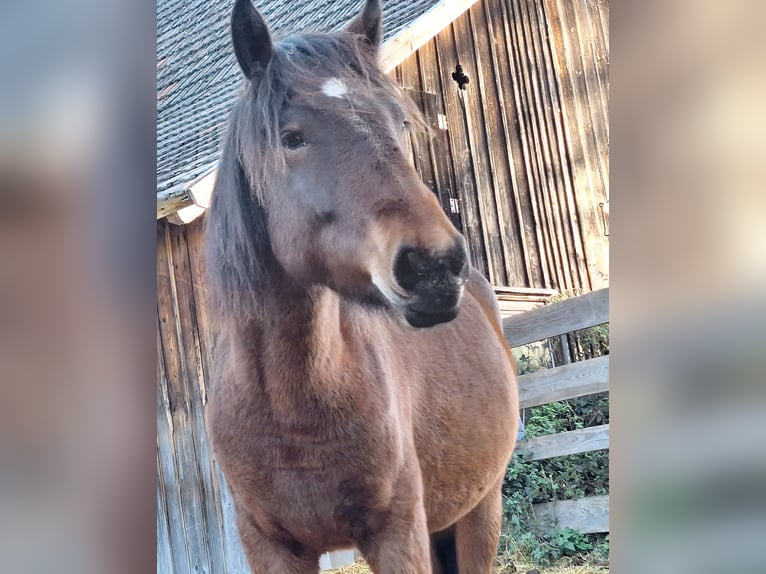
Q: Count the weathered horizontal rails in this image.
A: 4